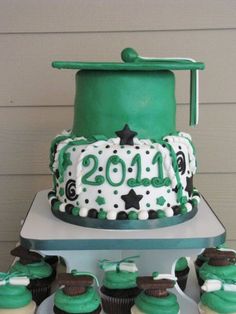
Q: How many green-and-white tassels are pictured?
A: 1